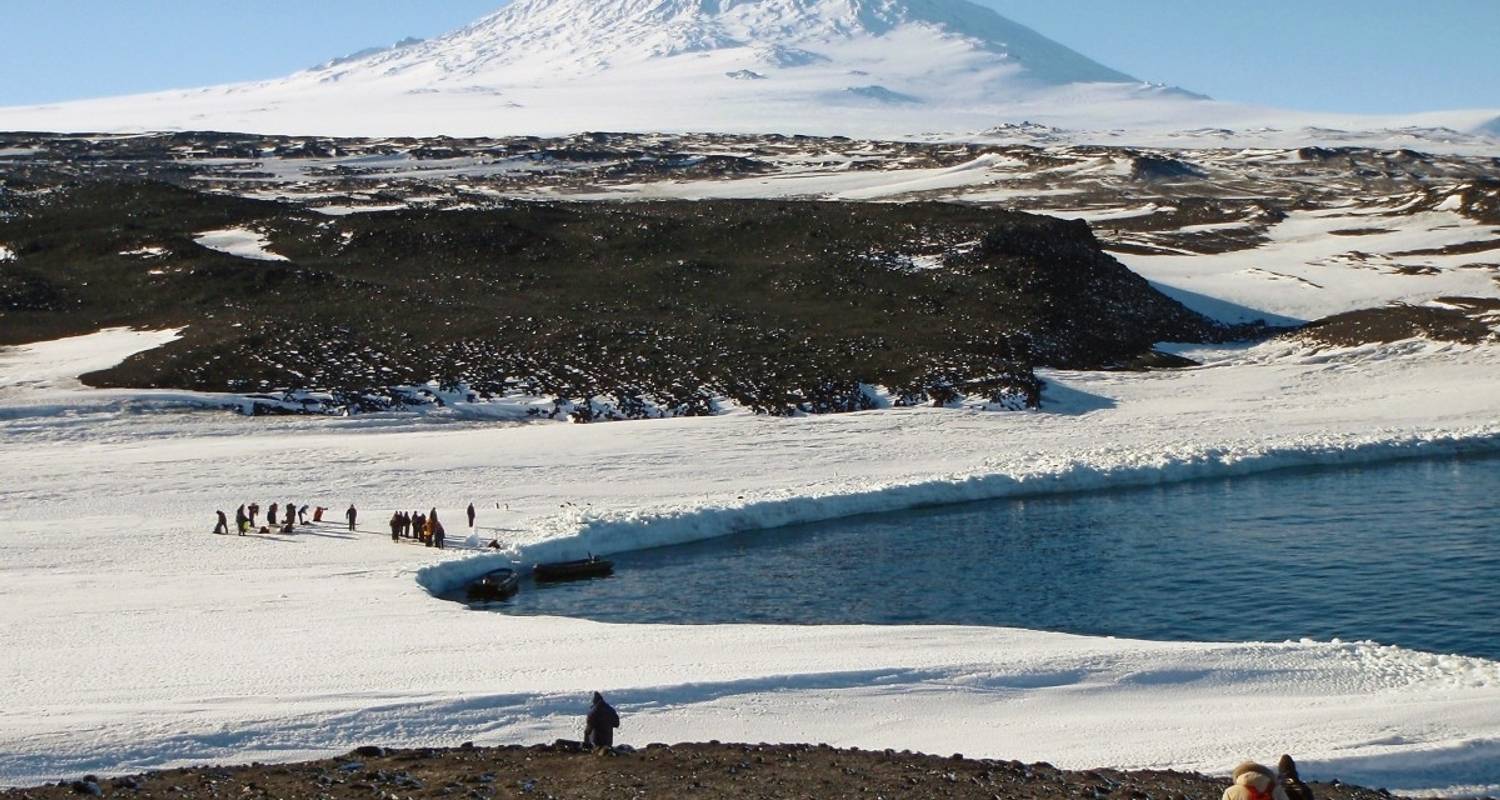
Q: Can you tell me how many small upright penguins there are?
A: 2